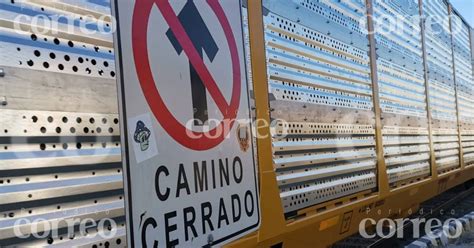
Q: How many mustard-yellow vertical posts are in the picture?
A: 4